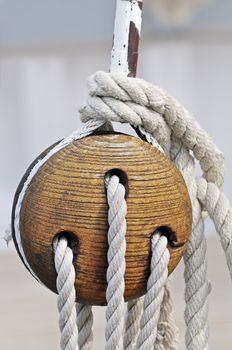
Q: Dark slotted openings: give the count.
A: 3